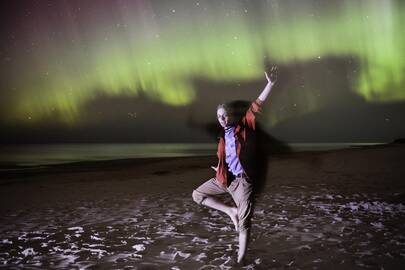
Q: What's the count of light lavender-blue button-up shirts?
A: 1